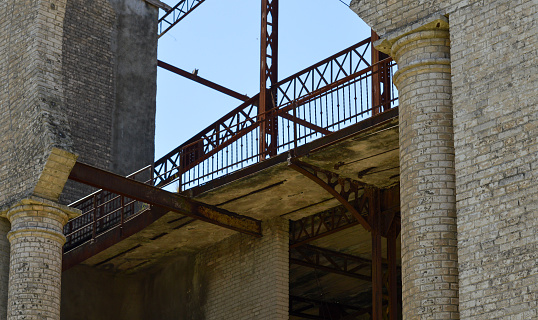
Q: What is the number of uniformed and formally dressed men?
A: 0